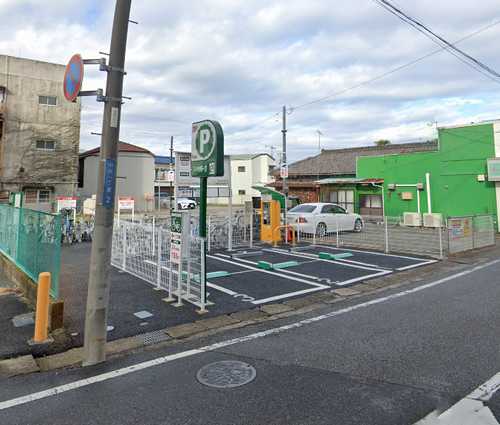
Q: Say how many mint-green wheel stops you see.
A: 3